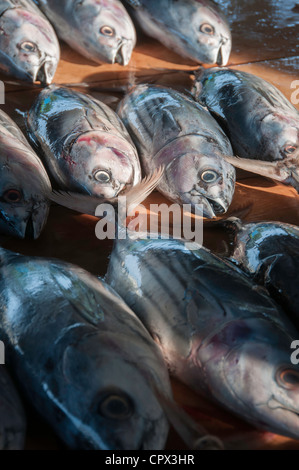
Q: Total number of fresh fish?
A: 11